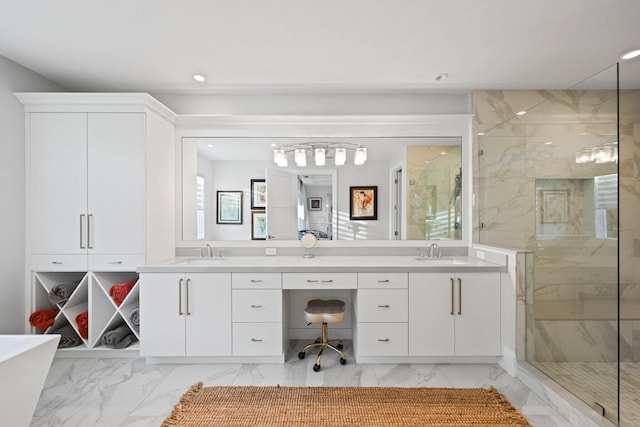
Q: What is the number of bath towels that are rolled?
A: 7